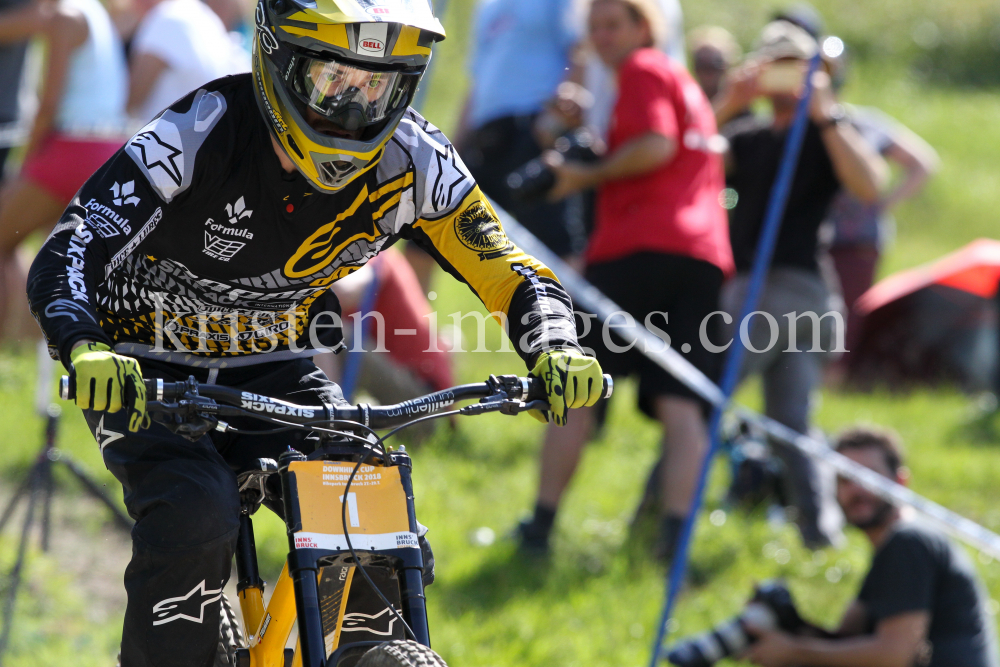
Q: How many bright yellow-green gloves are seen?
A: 2